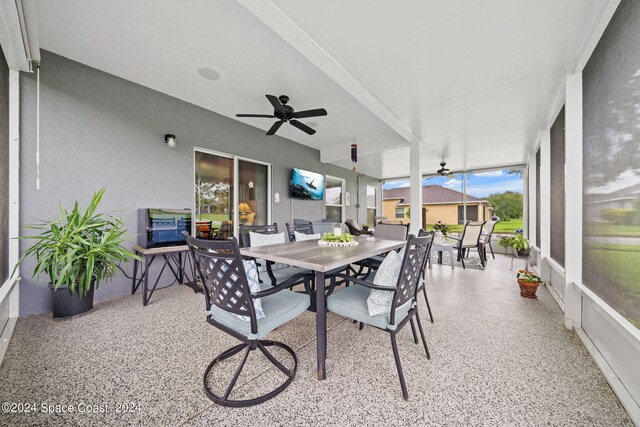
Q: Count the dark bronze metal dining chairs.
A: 6